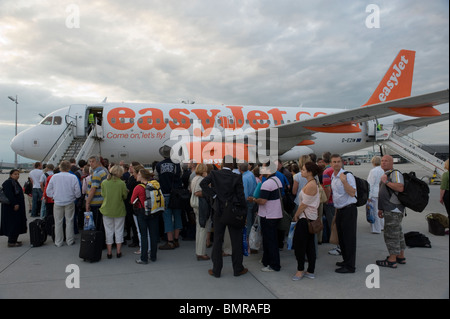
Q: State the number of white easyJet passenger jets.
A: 1